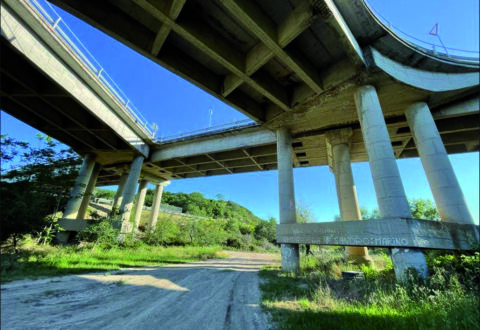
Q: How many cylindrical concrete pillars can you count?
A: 10